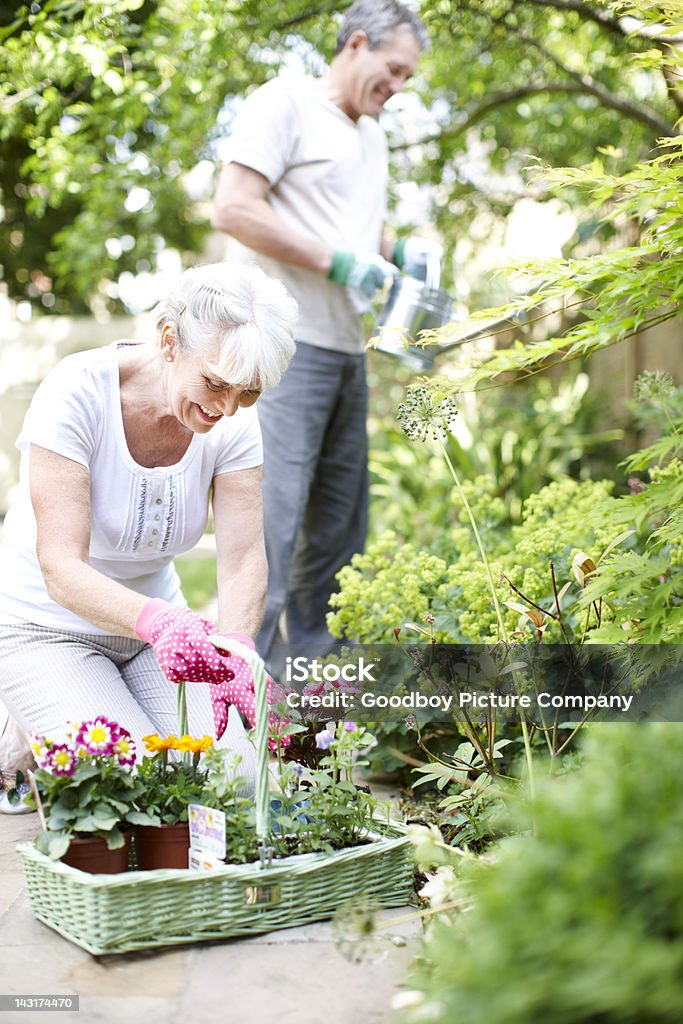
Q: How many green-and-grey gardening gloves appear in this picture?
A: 2